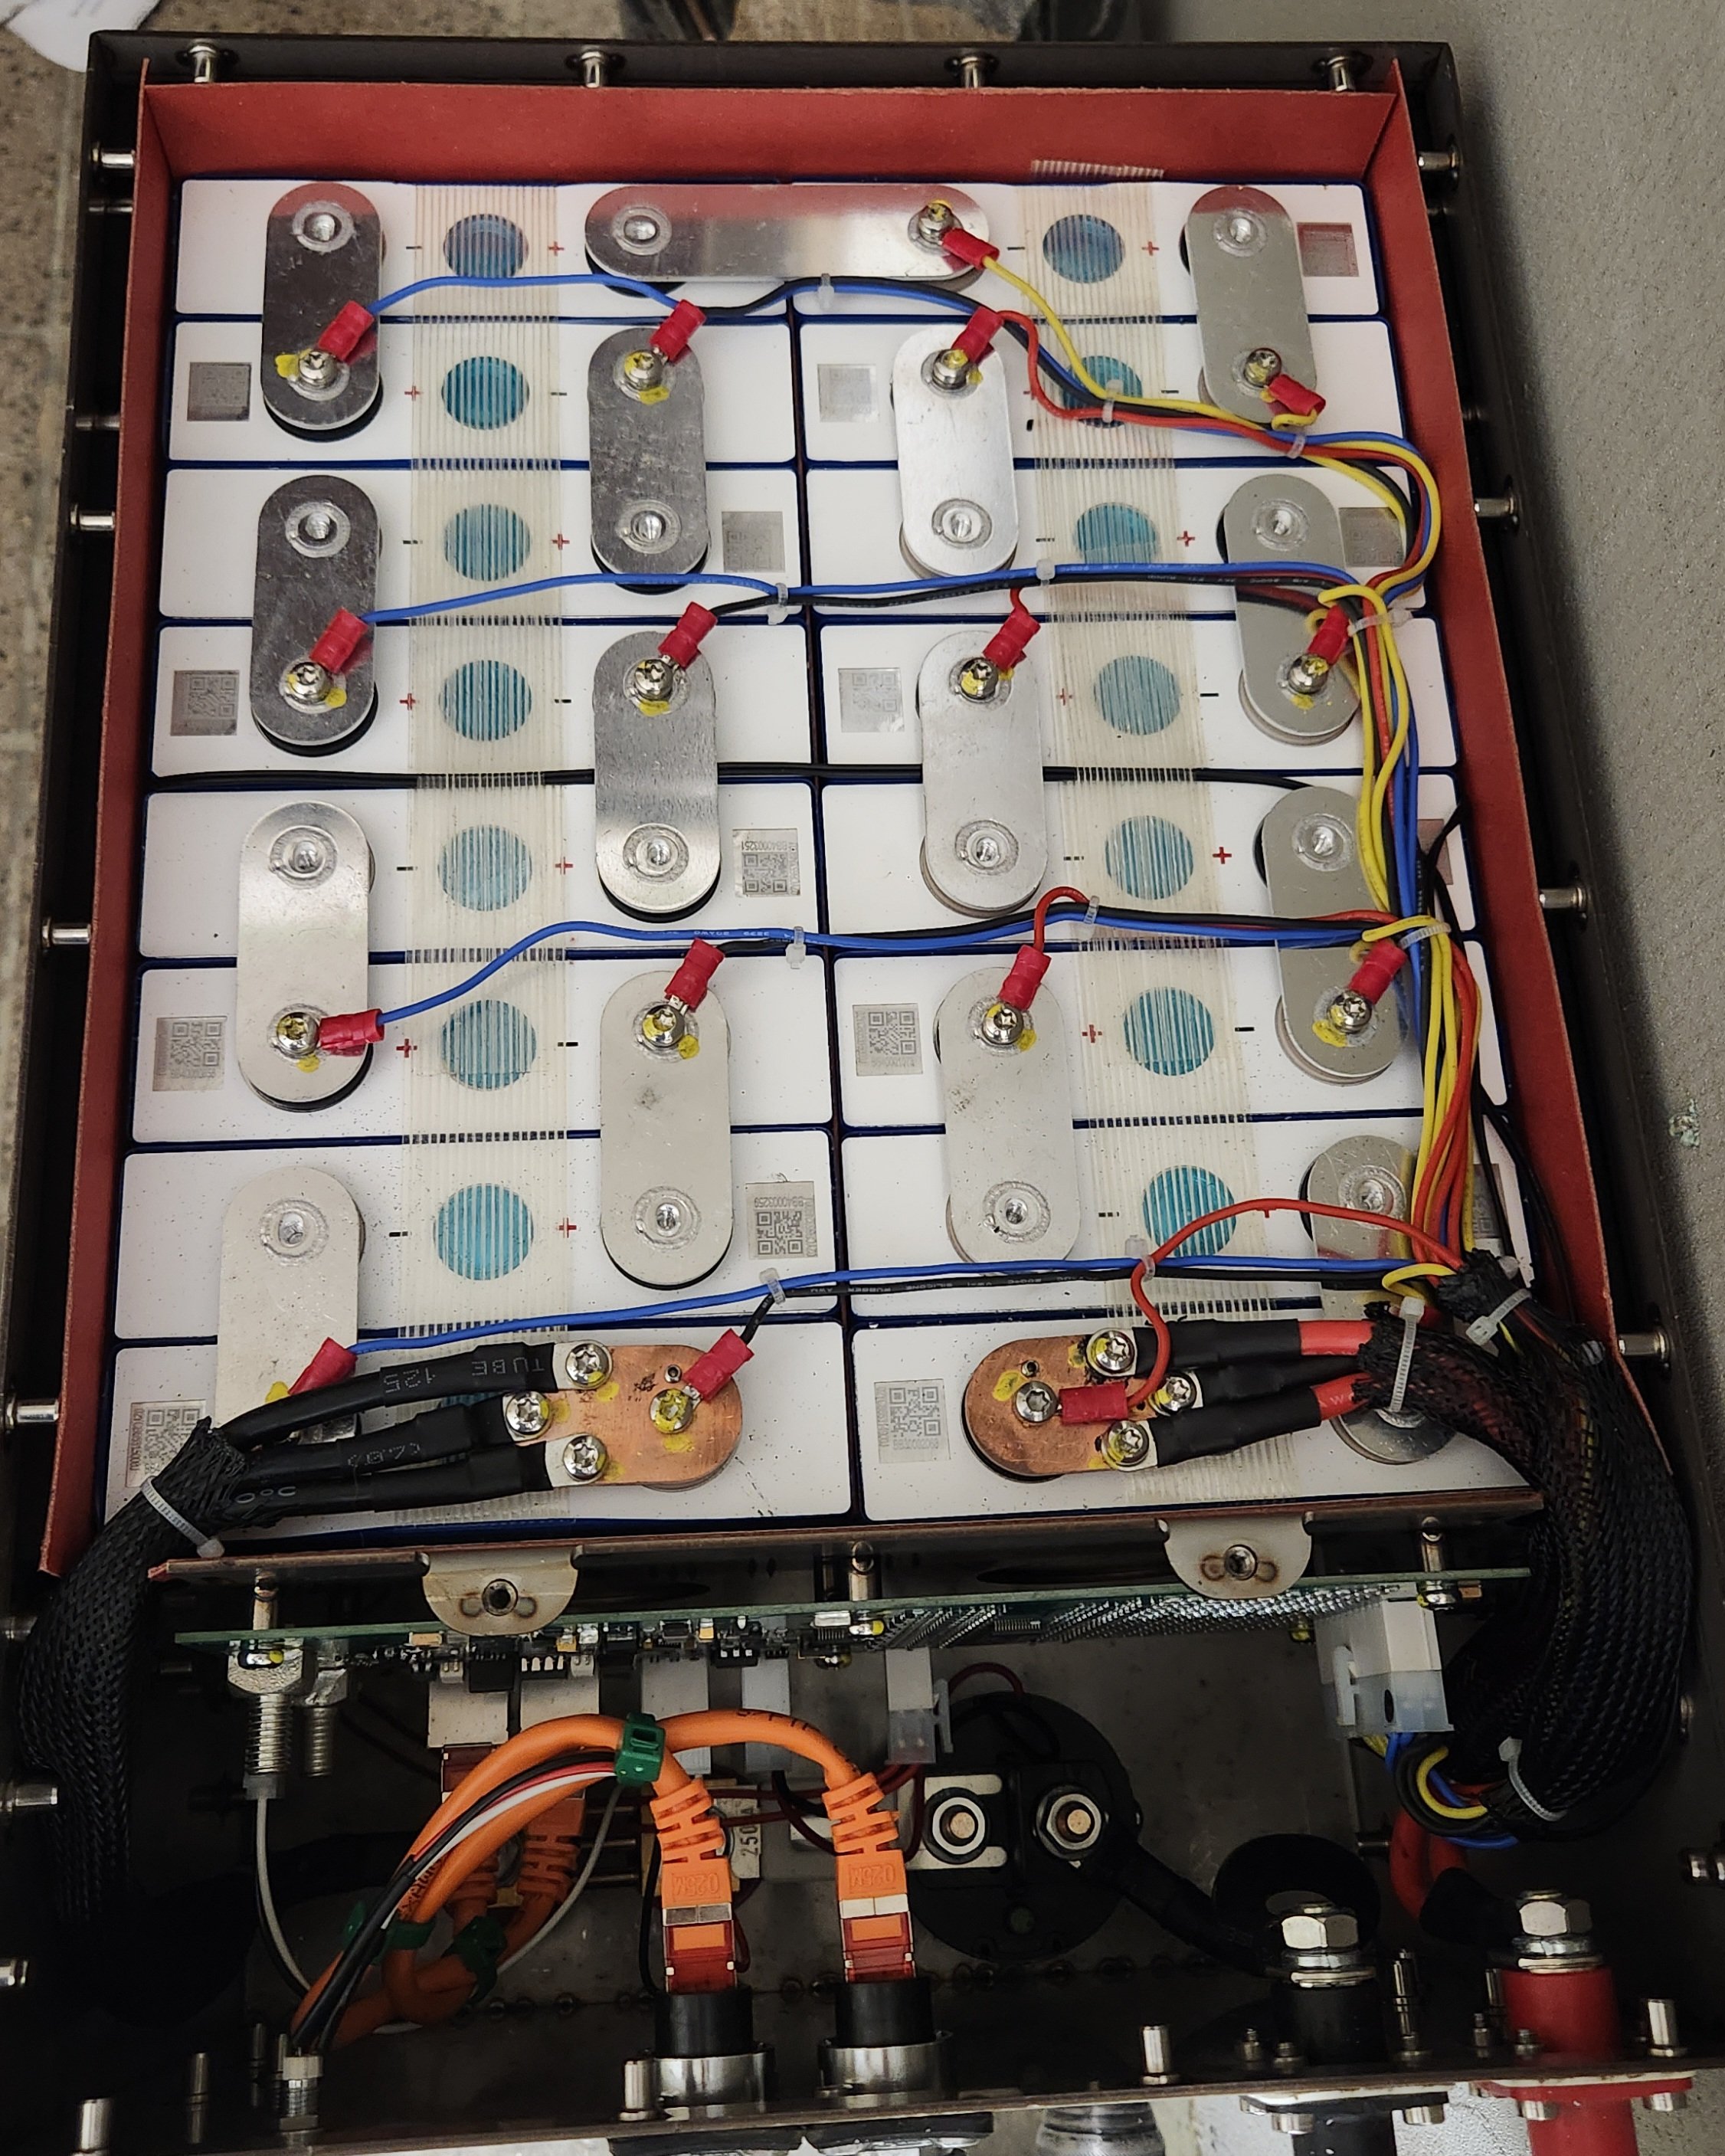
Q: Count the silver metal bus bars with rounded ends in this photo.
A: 15